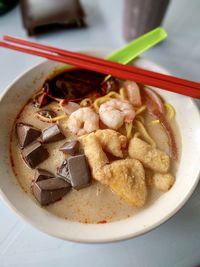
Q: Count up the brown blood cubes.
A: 7